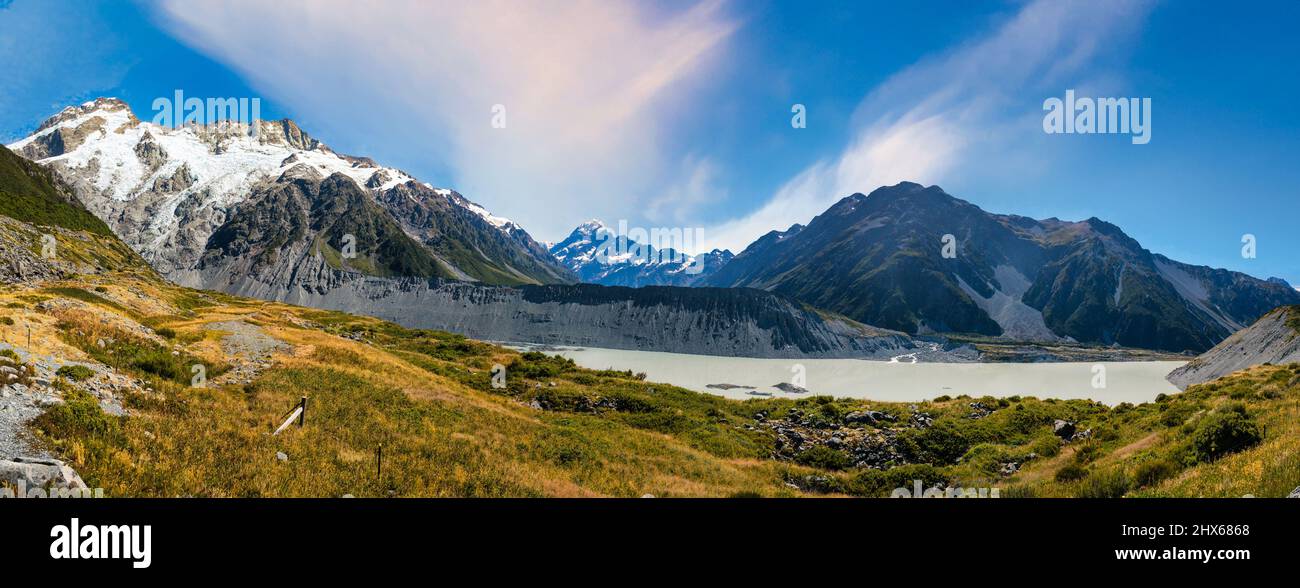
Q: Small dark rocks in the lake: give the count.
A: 3